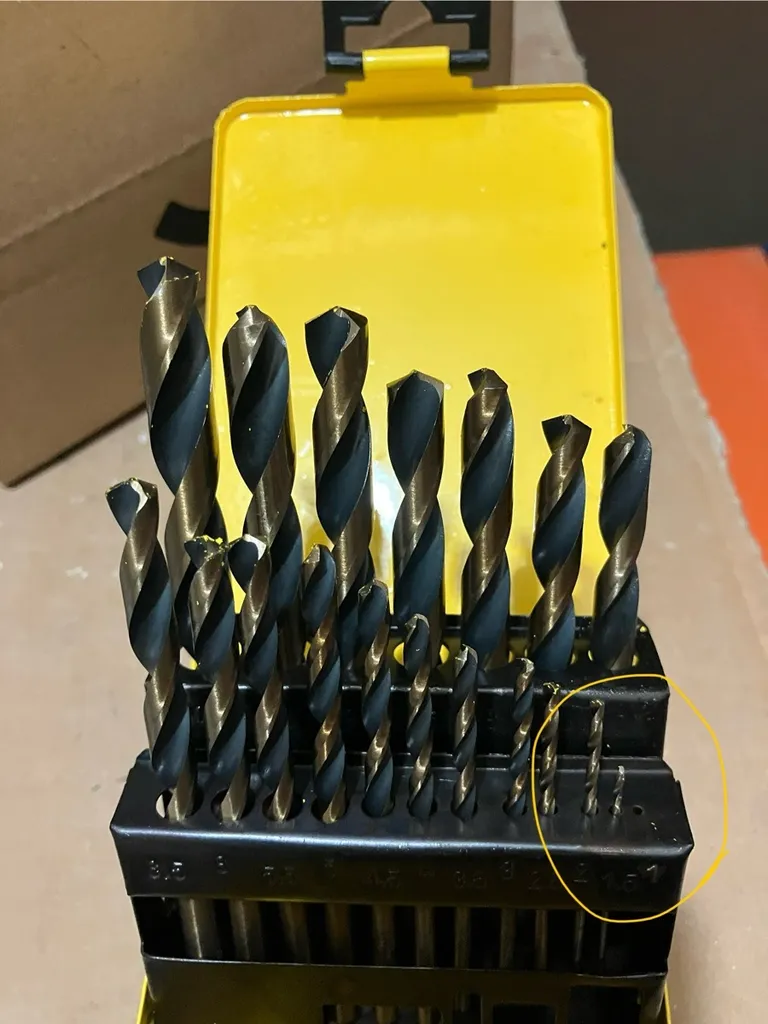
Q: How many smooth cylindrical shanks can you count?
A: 11